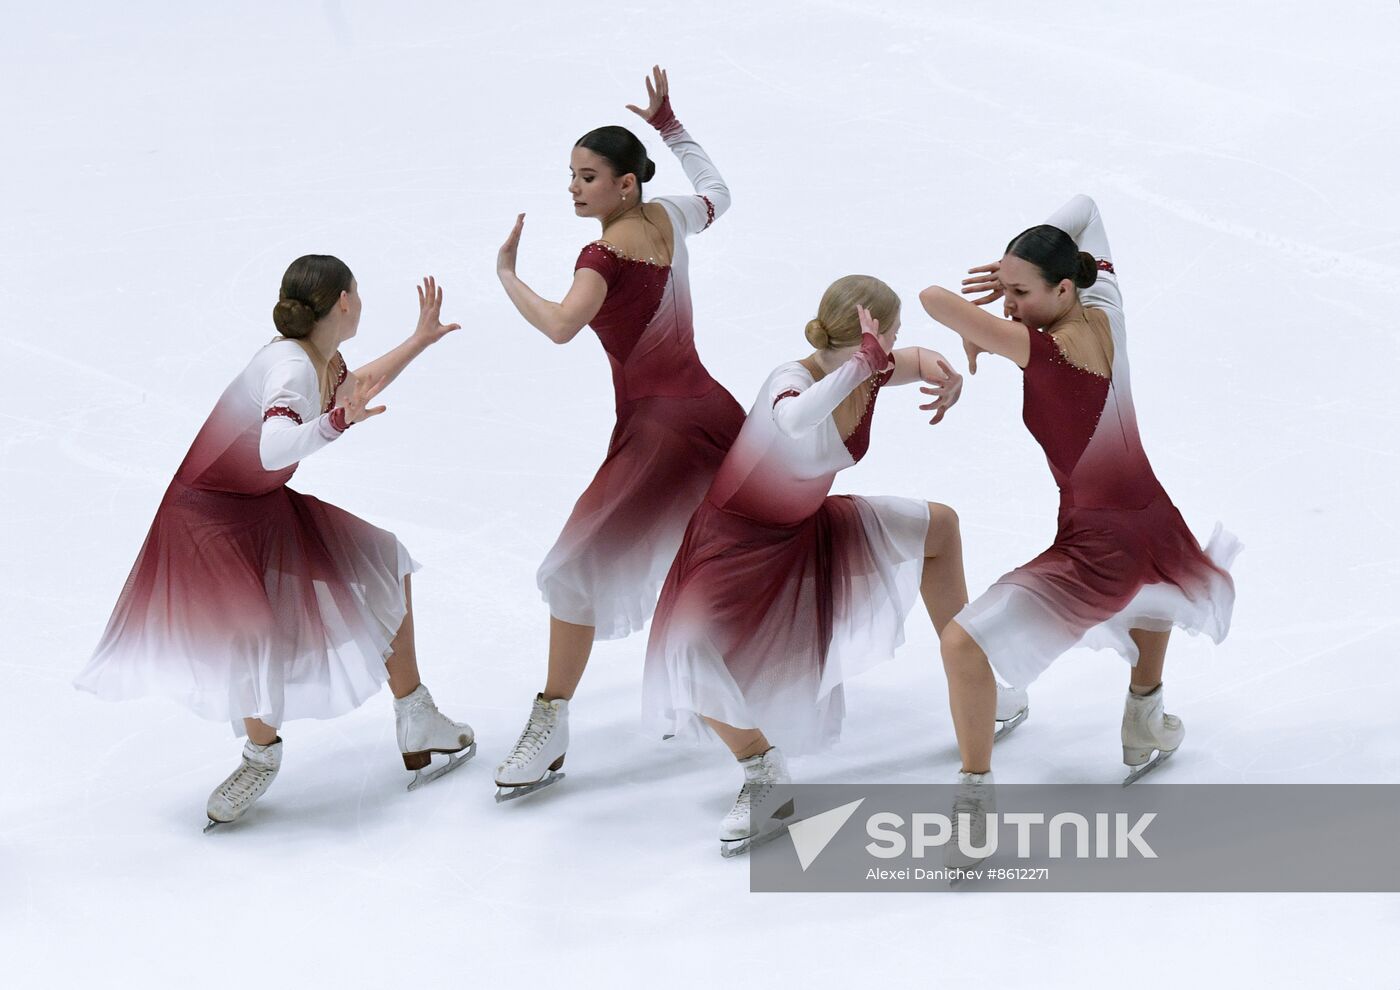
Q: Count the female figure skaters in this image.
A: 4